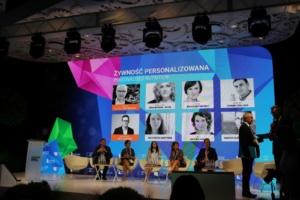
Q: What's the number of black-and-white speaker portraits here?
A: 8